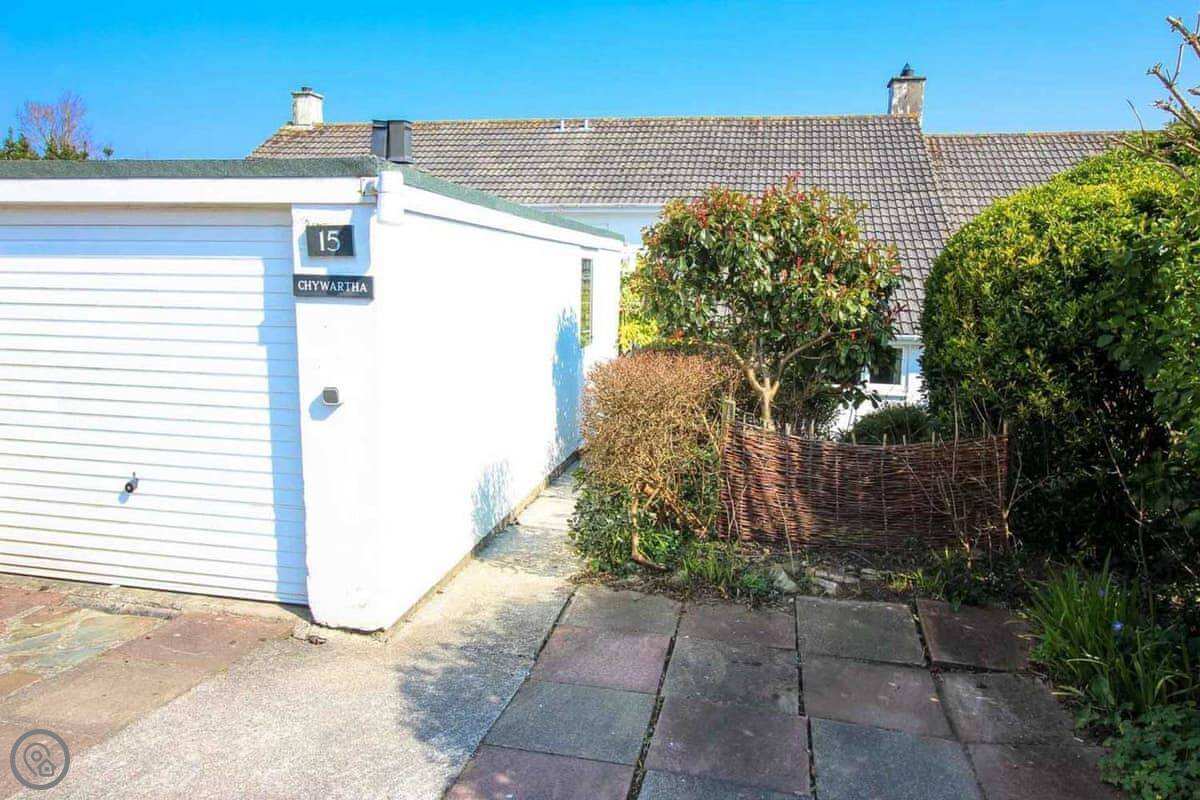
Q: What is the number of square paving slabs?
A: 14